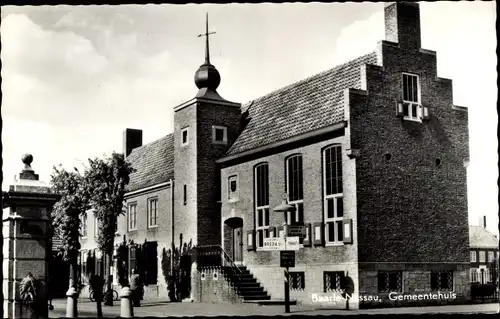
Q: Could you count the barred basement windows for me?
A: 4